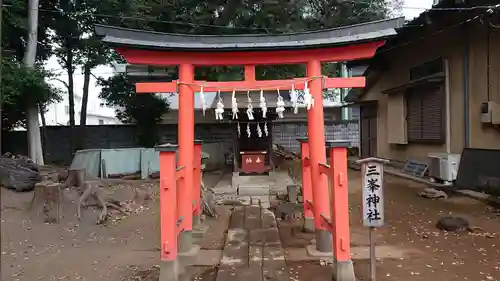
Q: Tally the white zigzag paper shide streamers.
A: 12